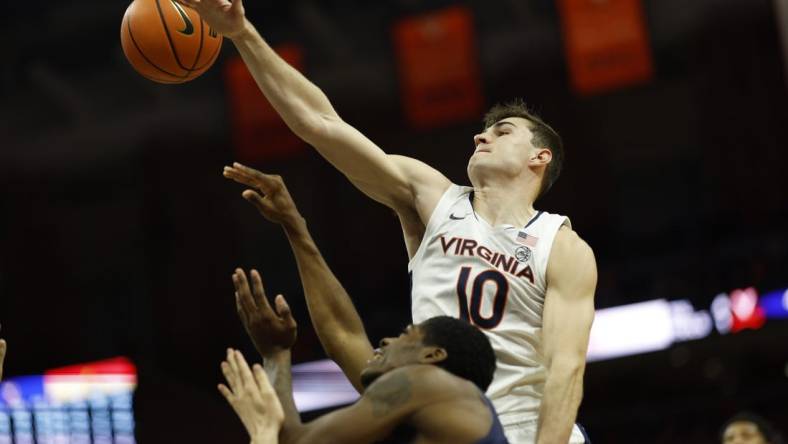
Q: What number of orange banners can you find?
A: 3